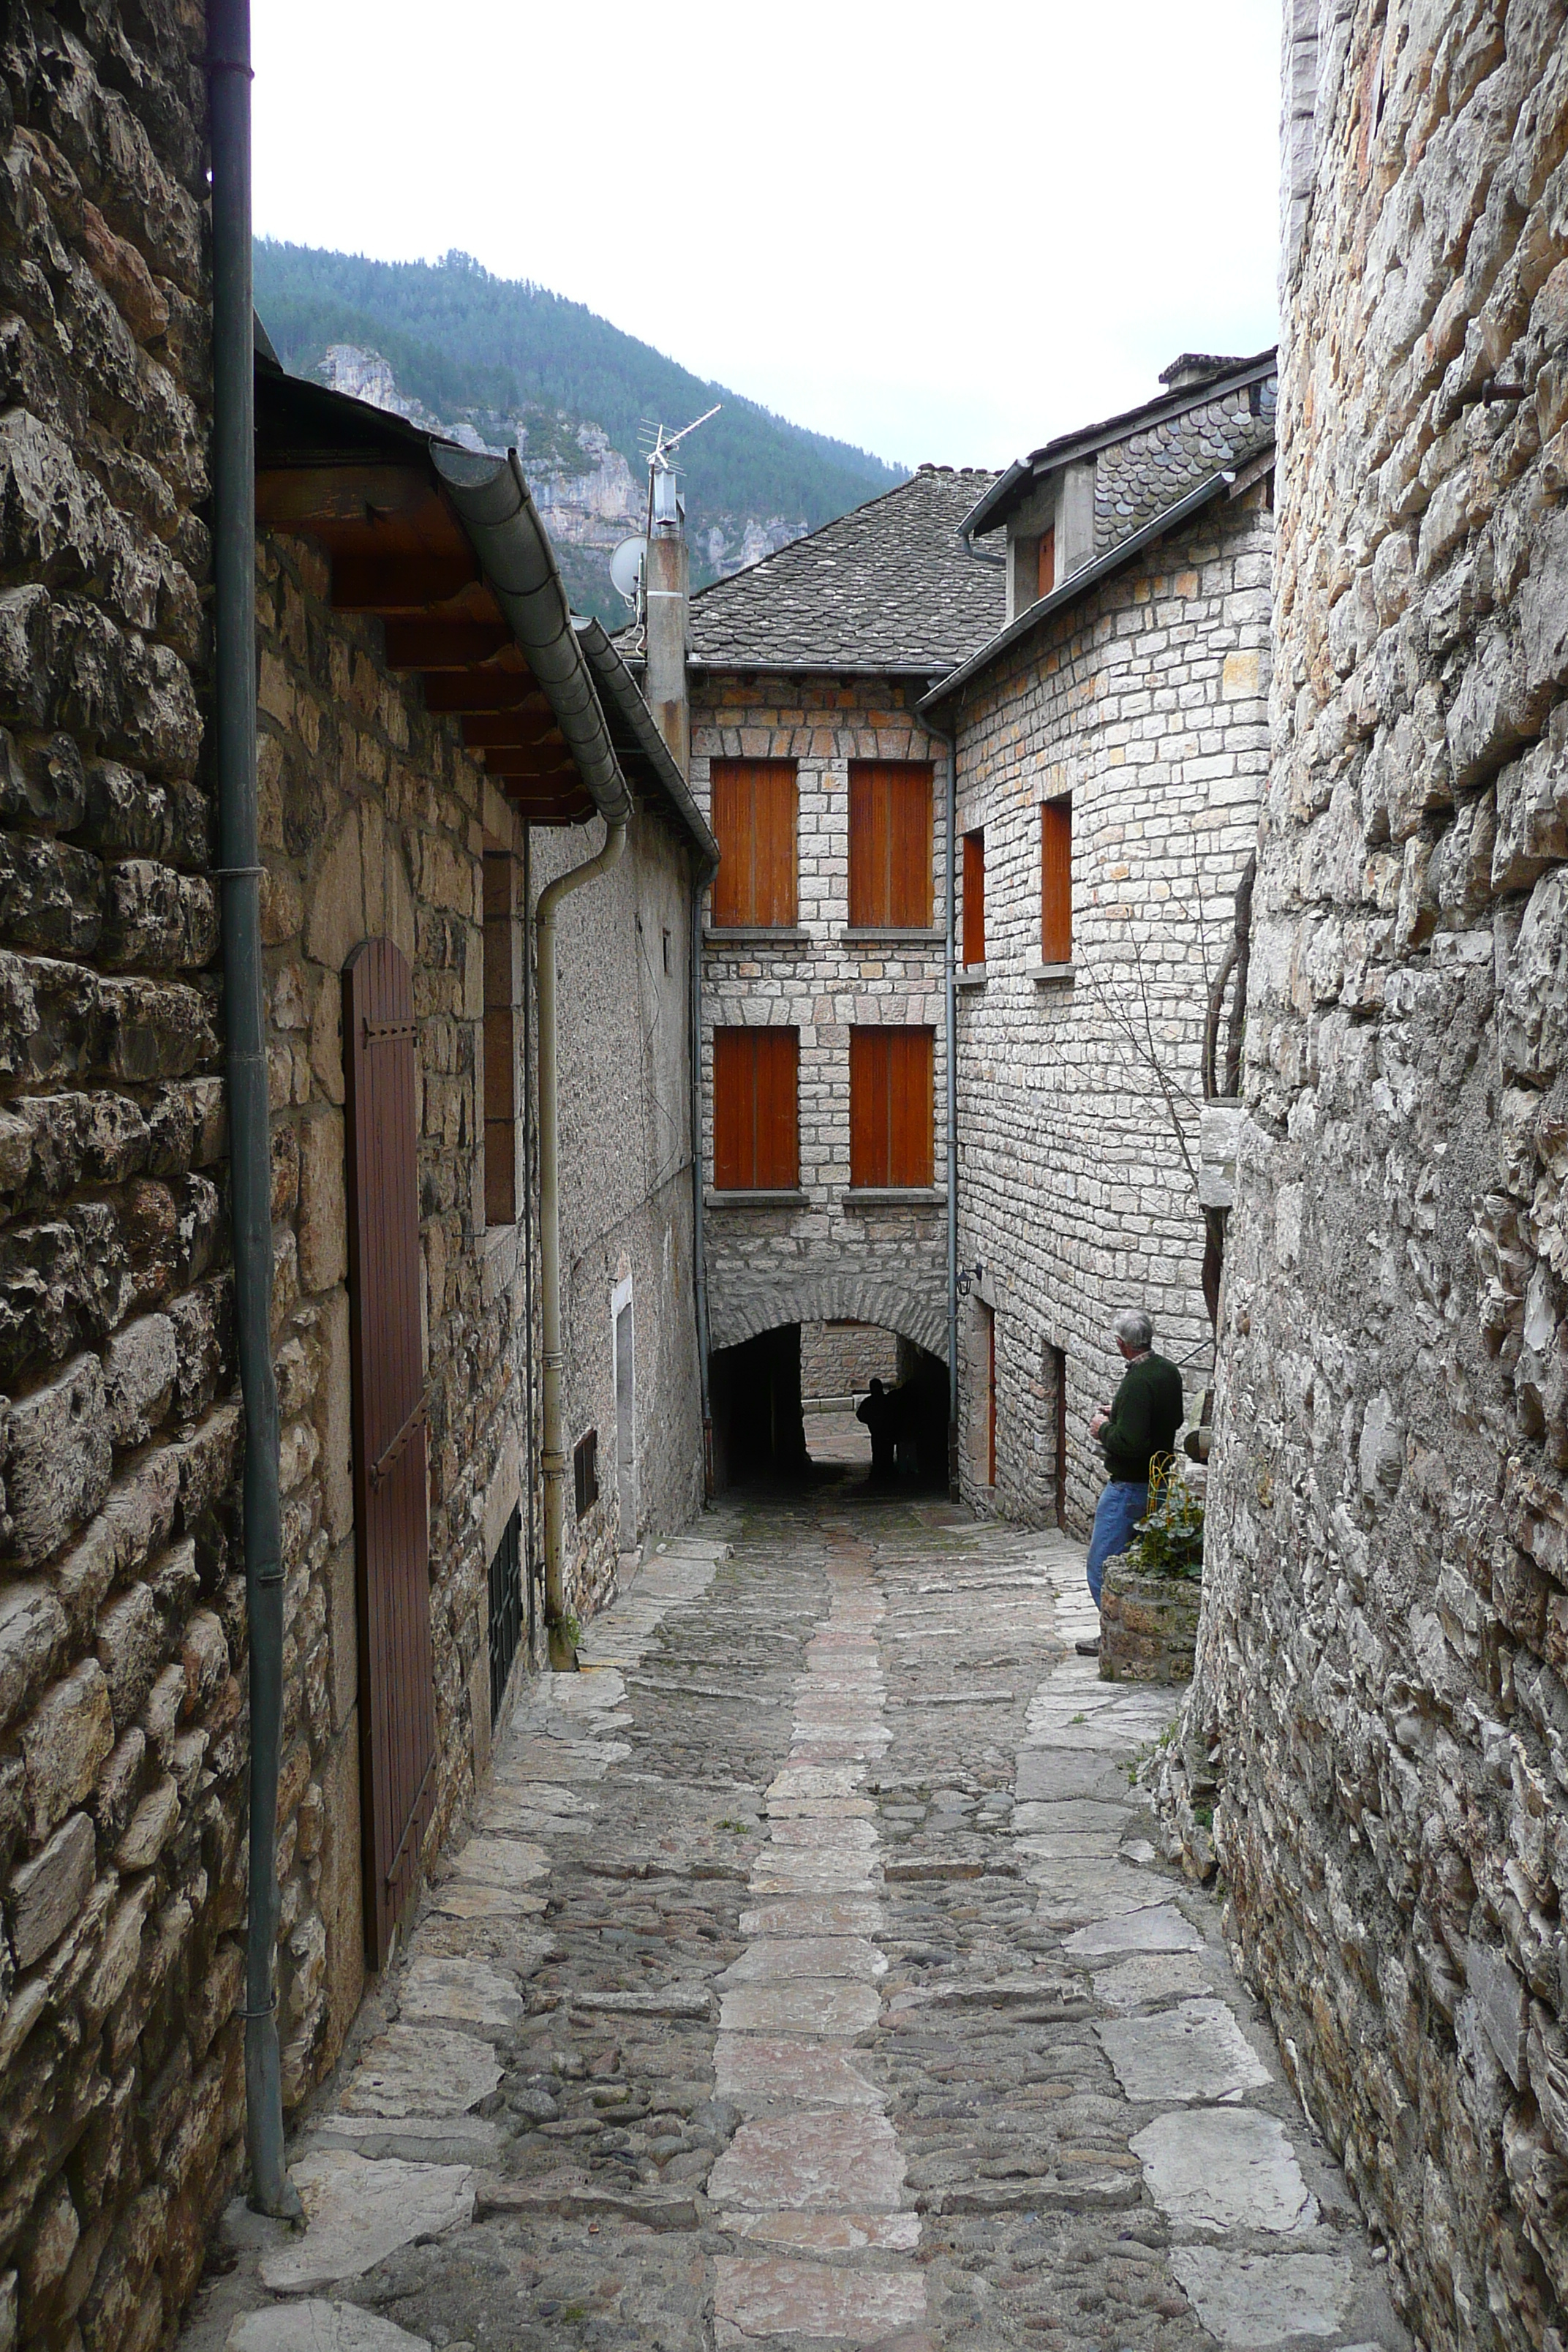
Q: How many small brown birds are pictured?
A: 0